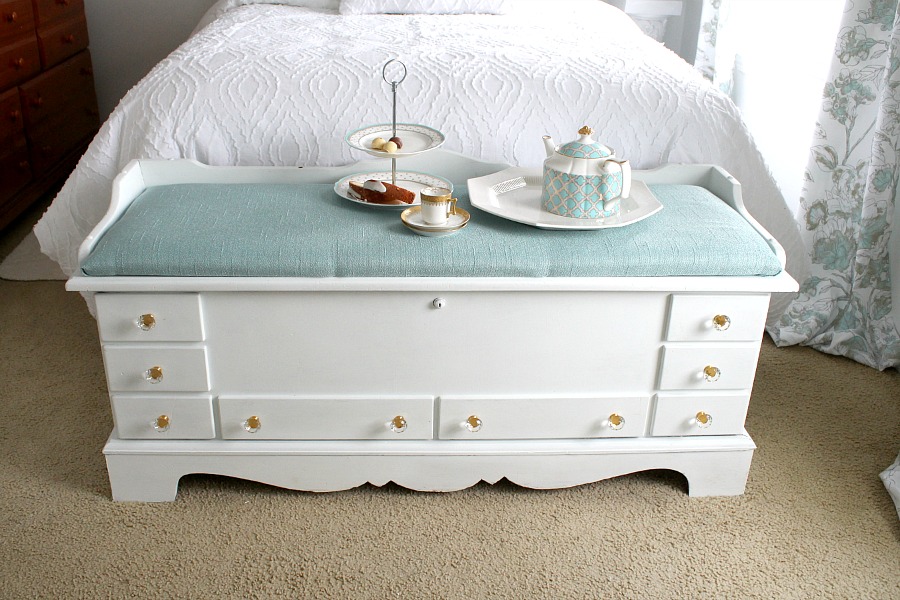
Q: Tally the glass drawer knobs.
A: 10